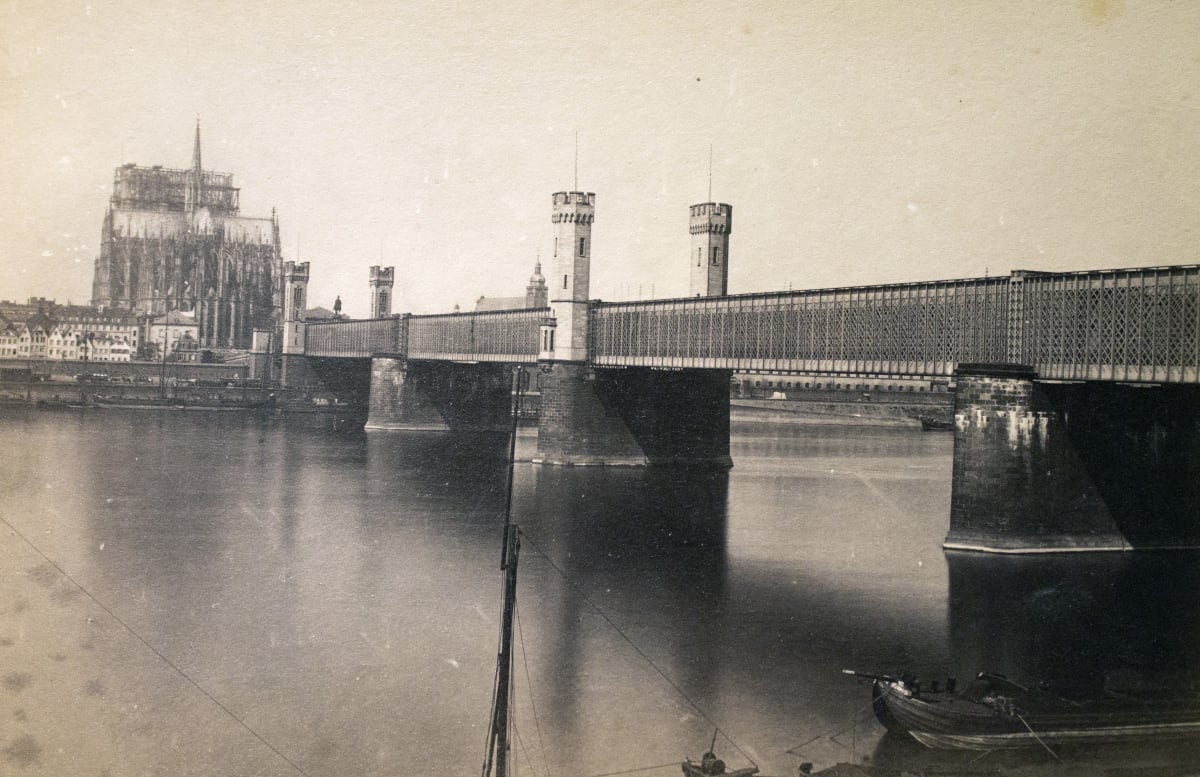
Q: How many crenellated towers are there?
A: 4